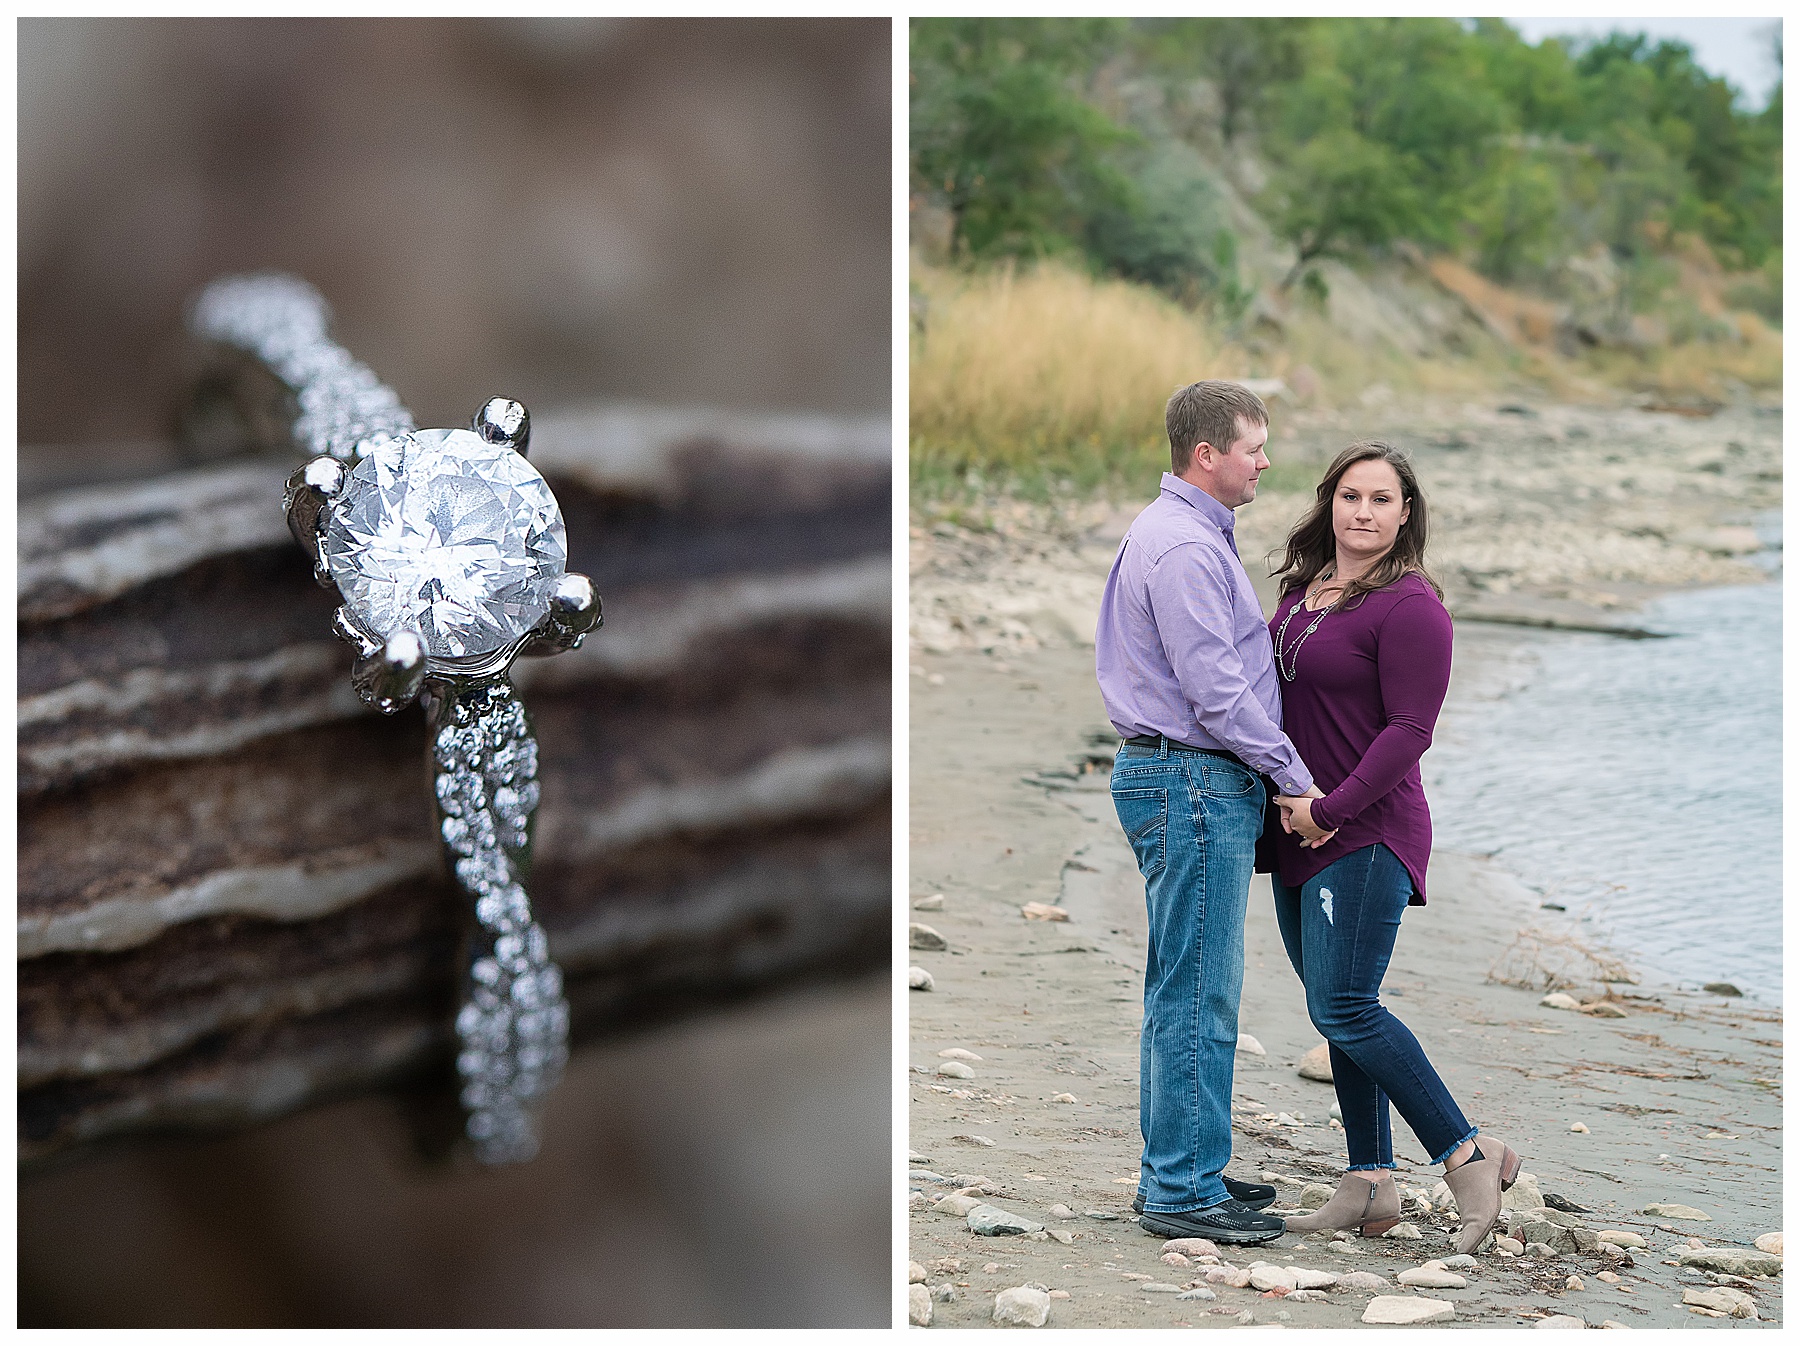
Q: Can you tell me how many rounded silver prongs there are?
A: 4